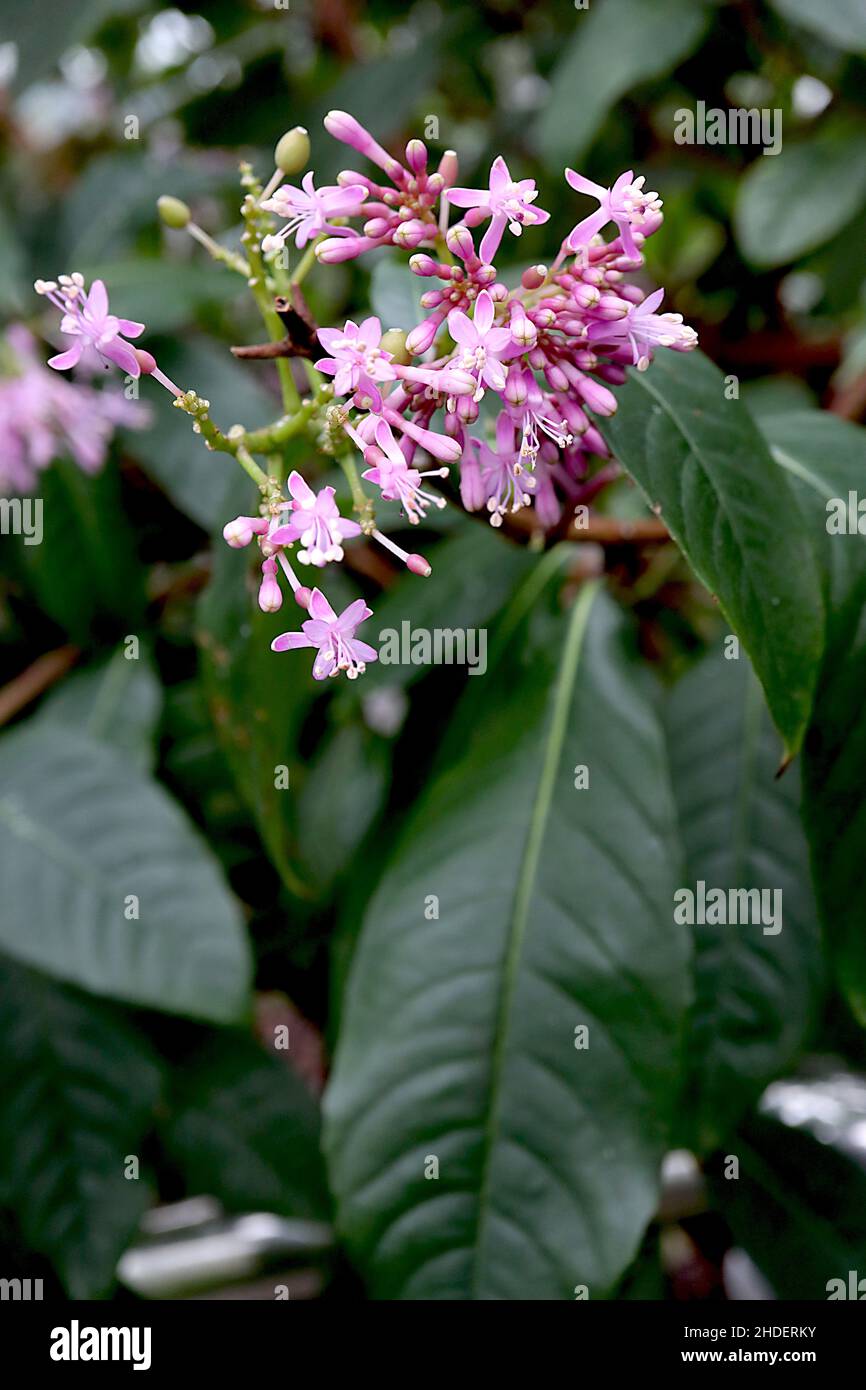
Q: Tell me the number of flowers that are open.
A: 12